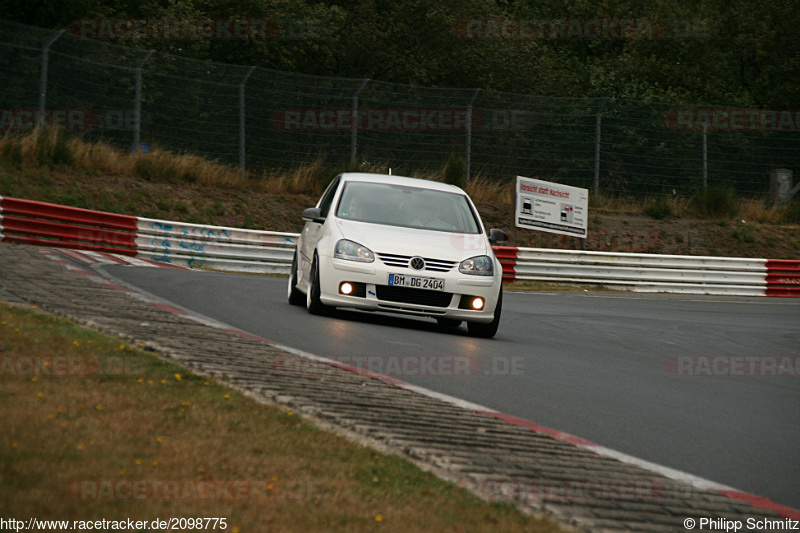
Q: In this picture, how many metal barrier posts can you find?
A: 7